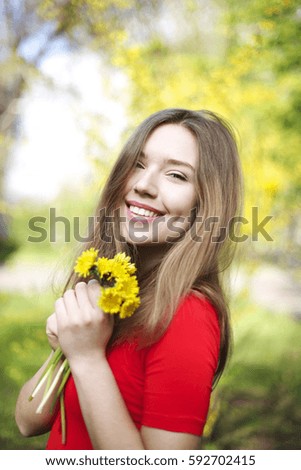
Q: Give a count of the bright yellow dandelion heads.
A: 6